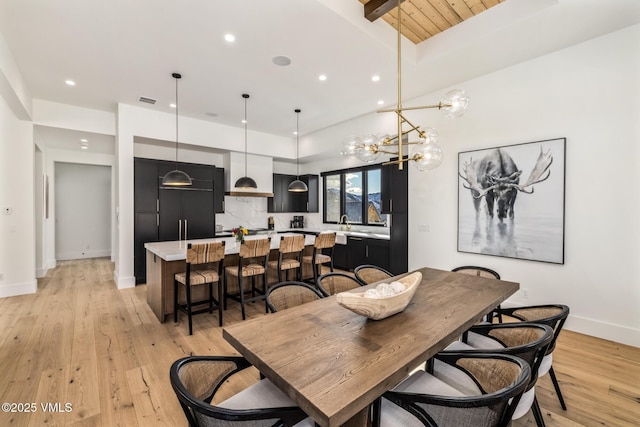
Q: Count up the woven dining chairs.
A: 8